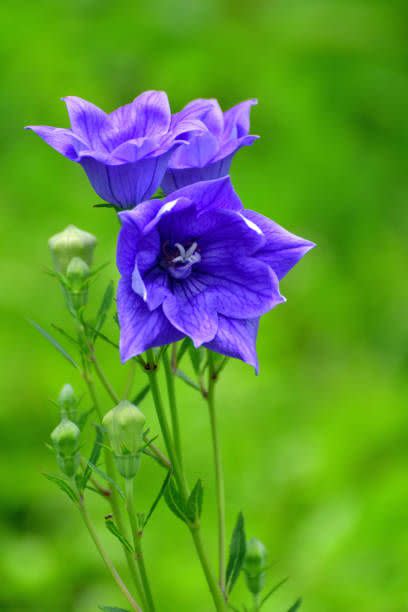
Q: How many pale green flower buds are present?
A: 6